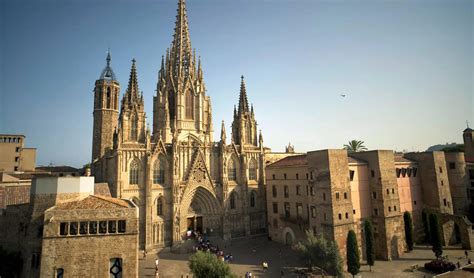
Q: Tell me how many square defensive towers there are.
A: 3